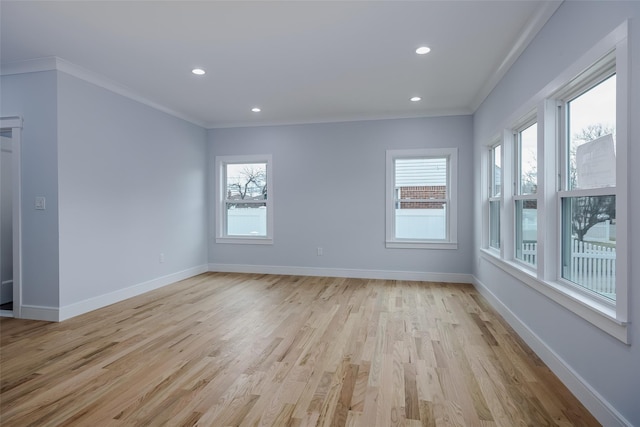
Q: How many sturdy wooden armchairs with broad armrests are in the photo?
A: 0